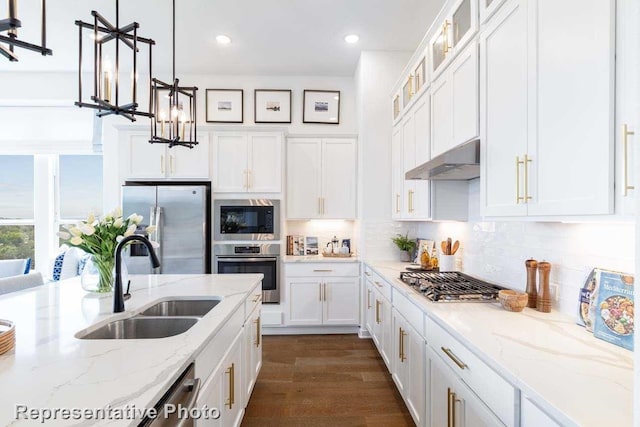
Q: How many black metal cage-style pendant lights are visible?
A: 3